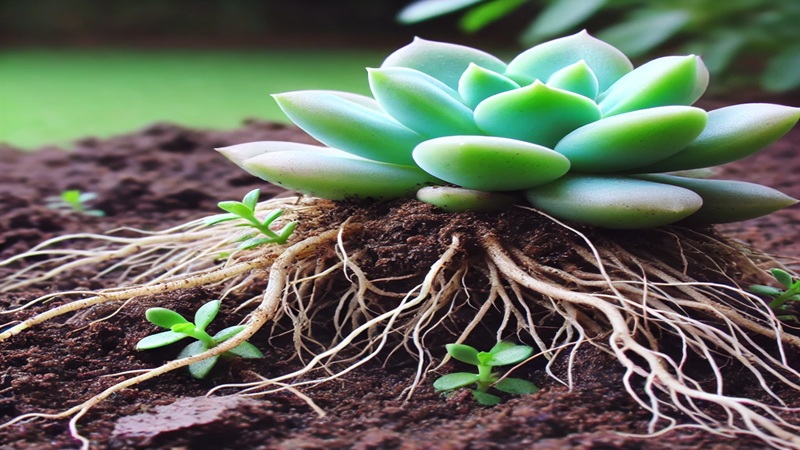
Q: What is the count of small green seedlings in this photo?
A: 5